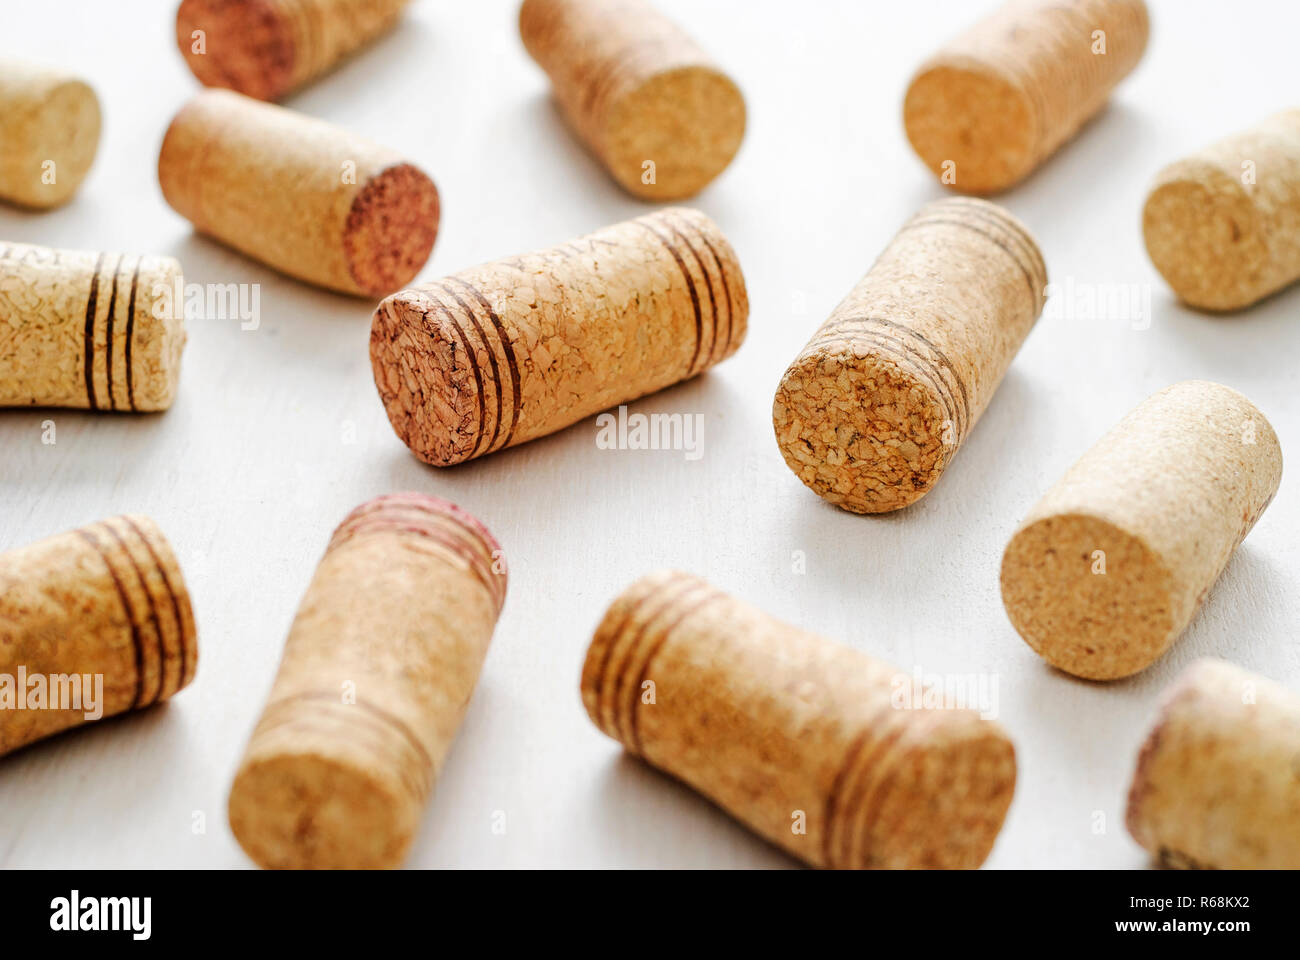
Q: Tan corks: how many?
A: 14